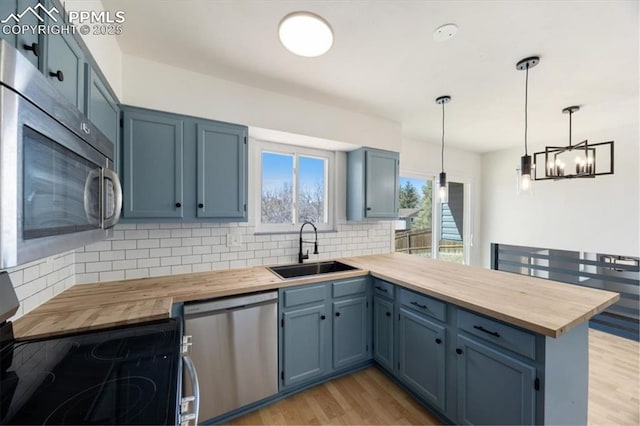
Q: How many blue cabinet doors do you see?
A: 11